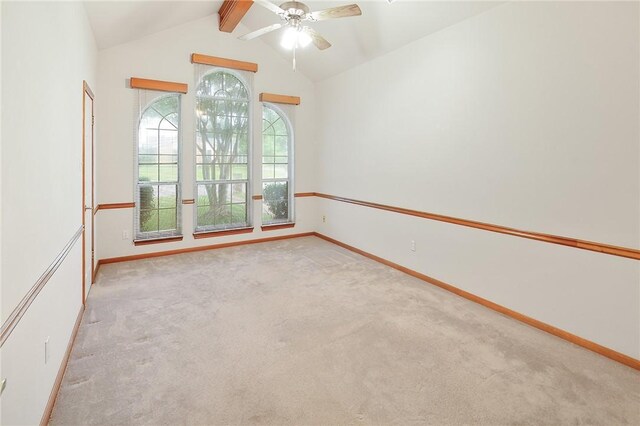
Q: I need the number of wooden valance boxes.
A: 3